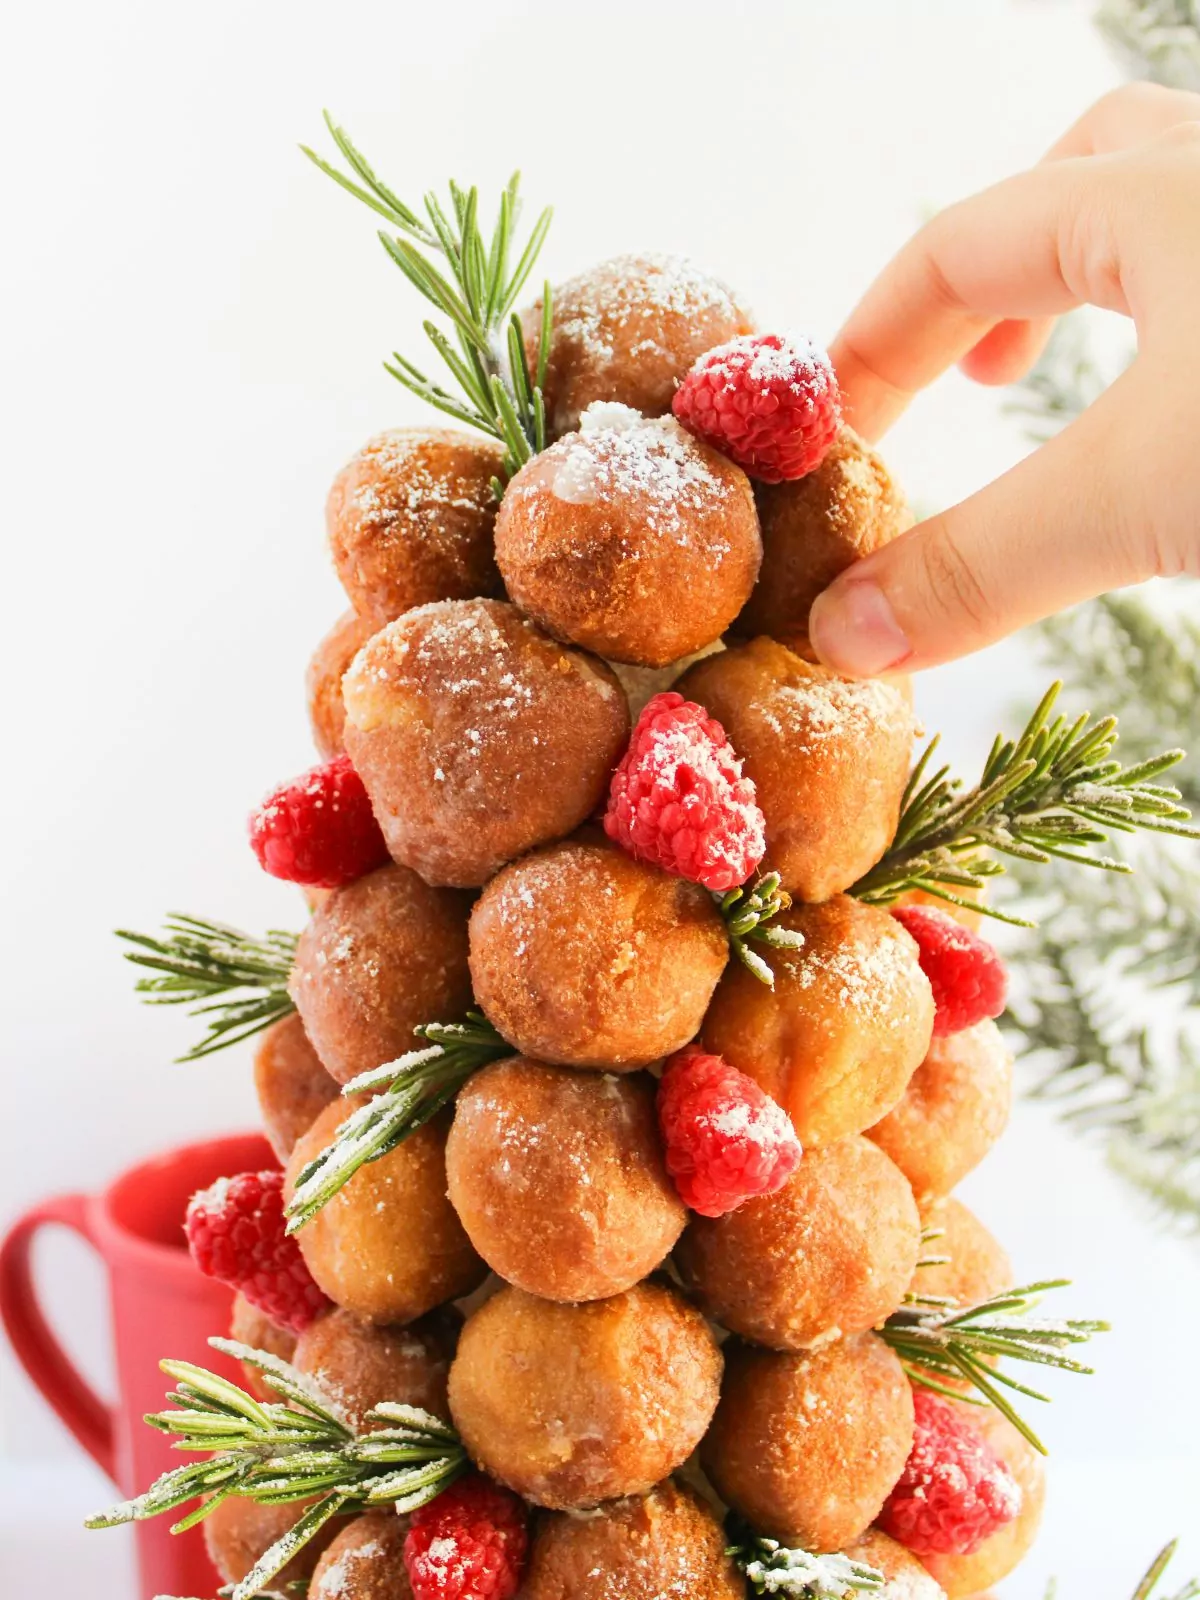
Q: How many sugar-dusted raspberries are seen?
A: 8